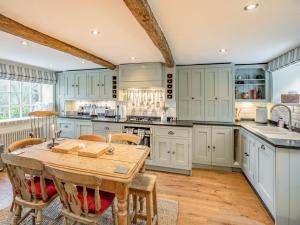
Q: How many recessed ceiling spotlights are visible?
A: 6